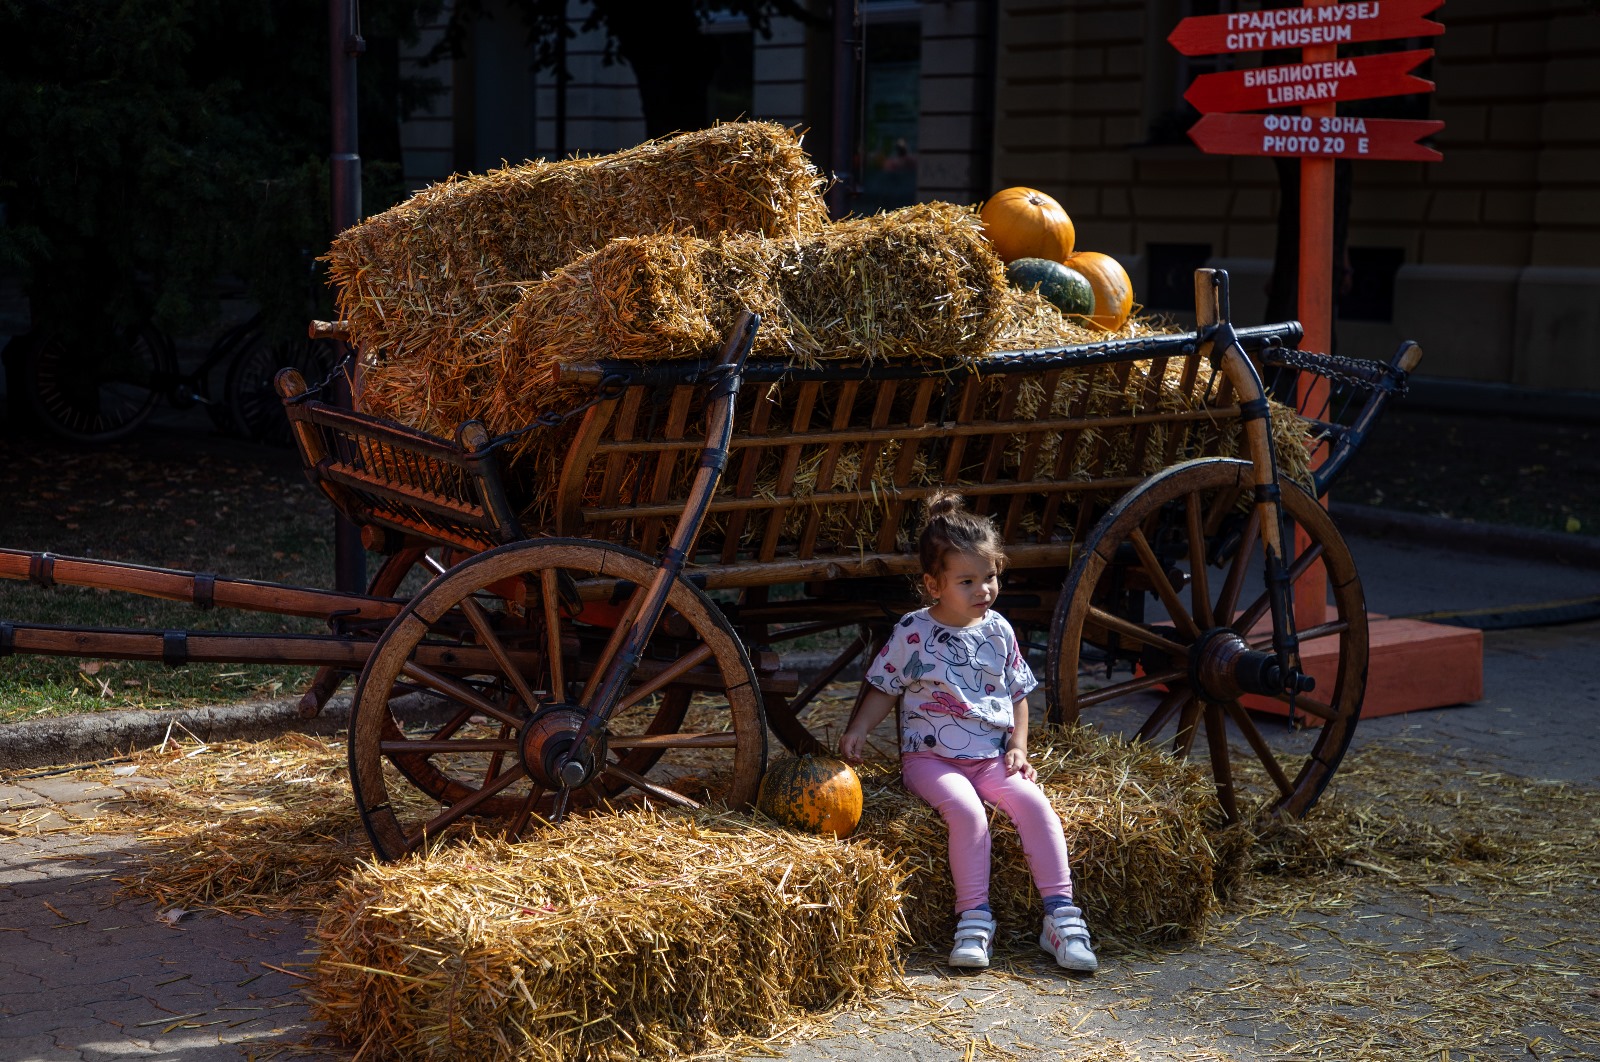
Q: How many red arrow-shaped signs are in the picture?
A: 3